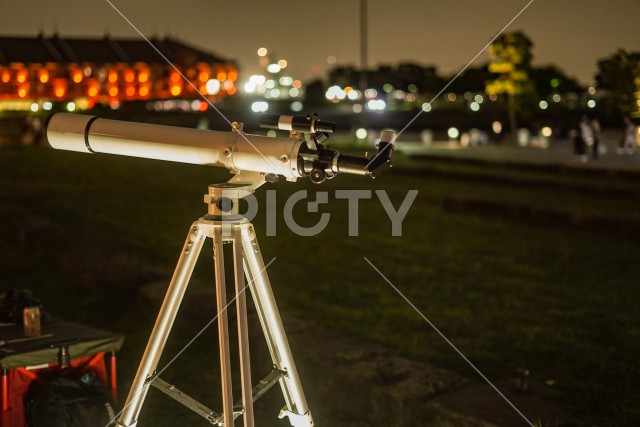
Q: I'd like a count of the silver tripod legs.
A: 3